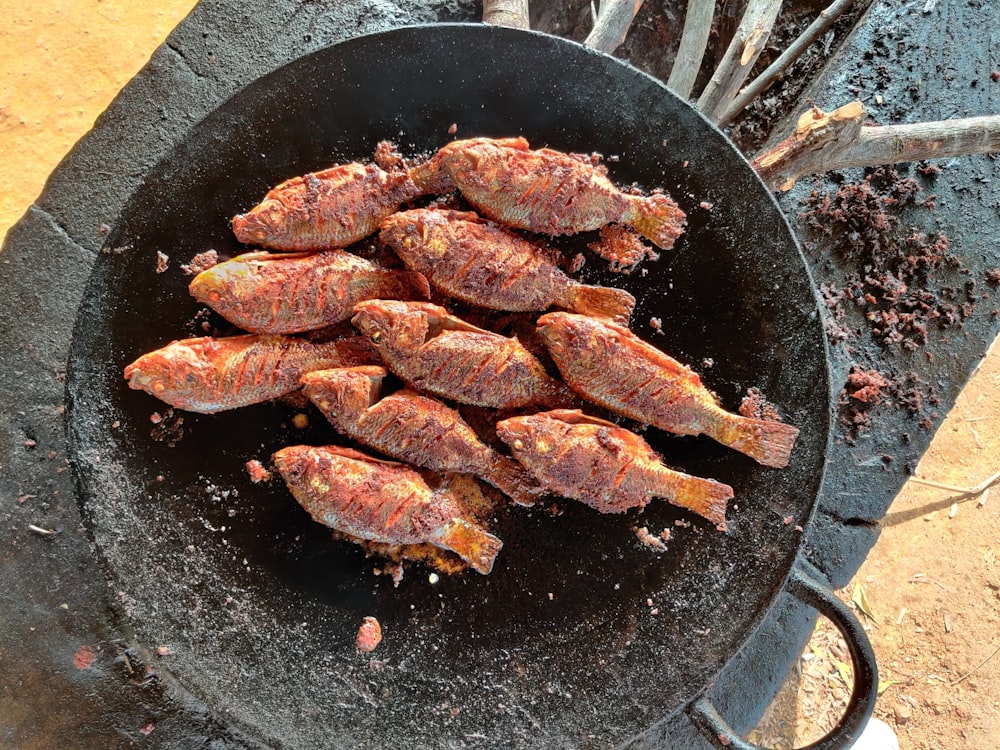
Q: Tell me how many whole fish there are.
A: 10